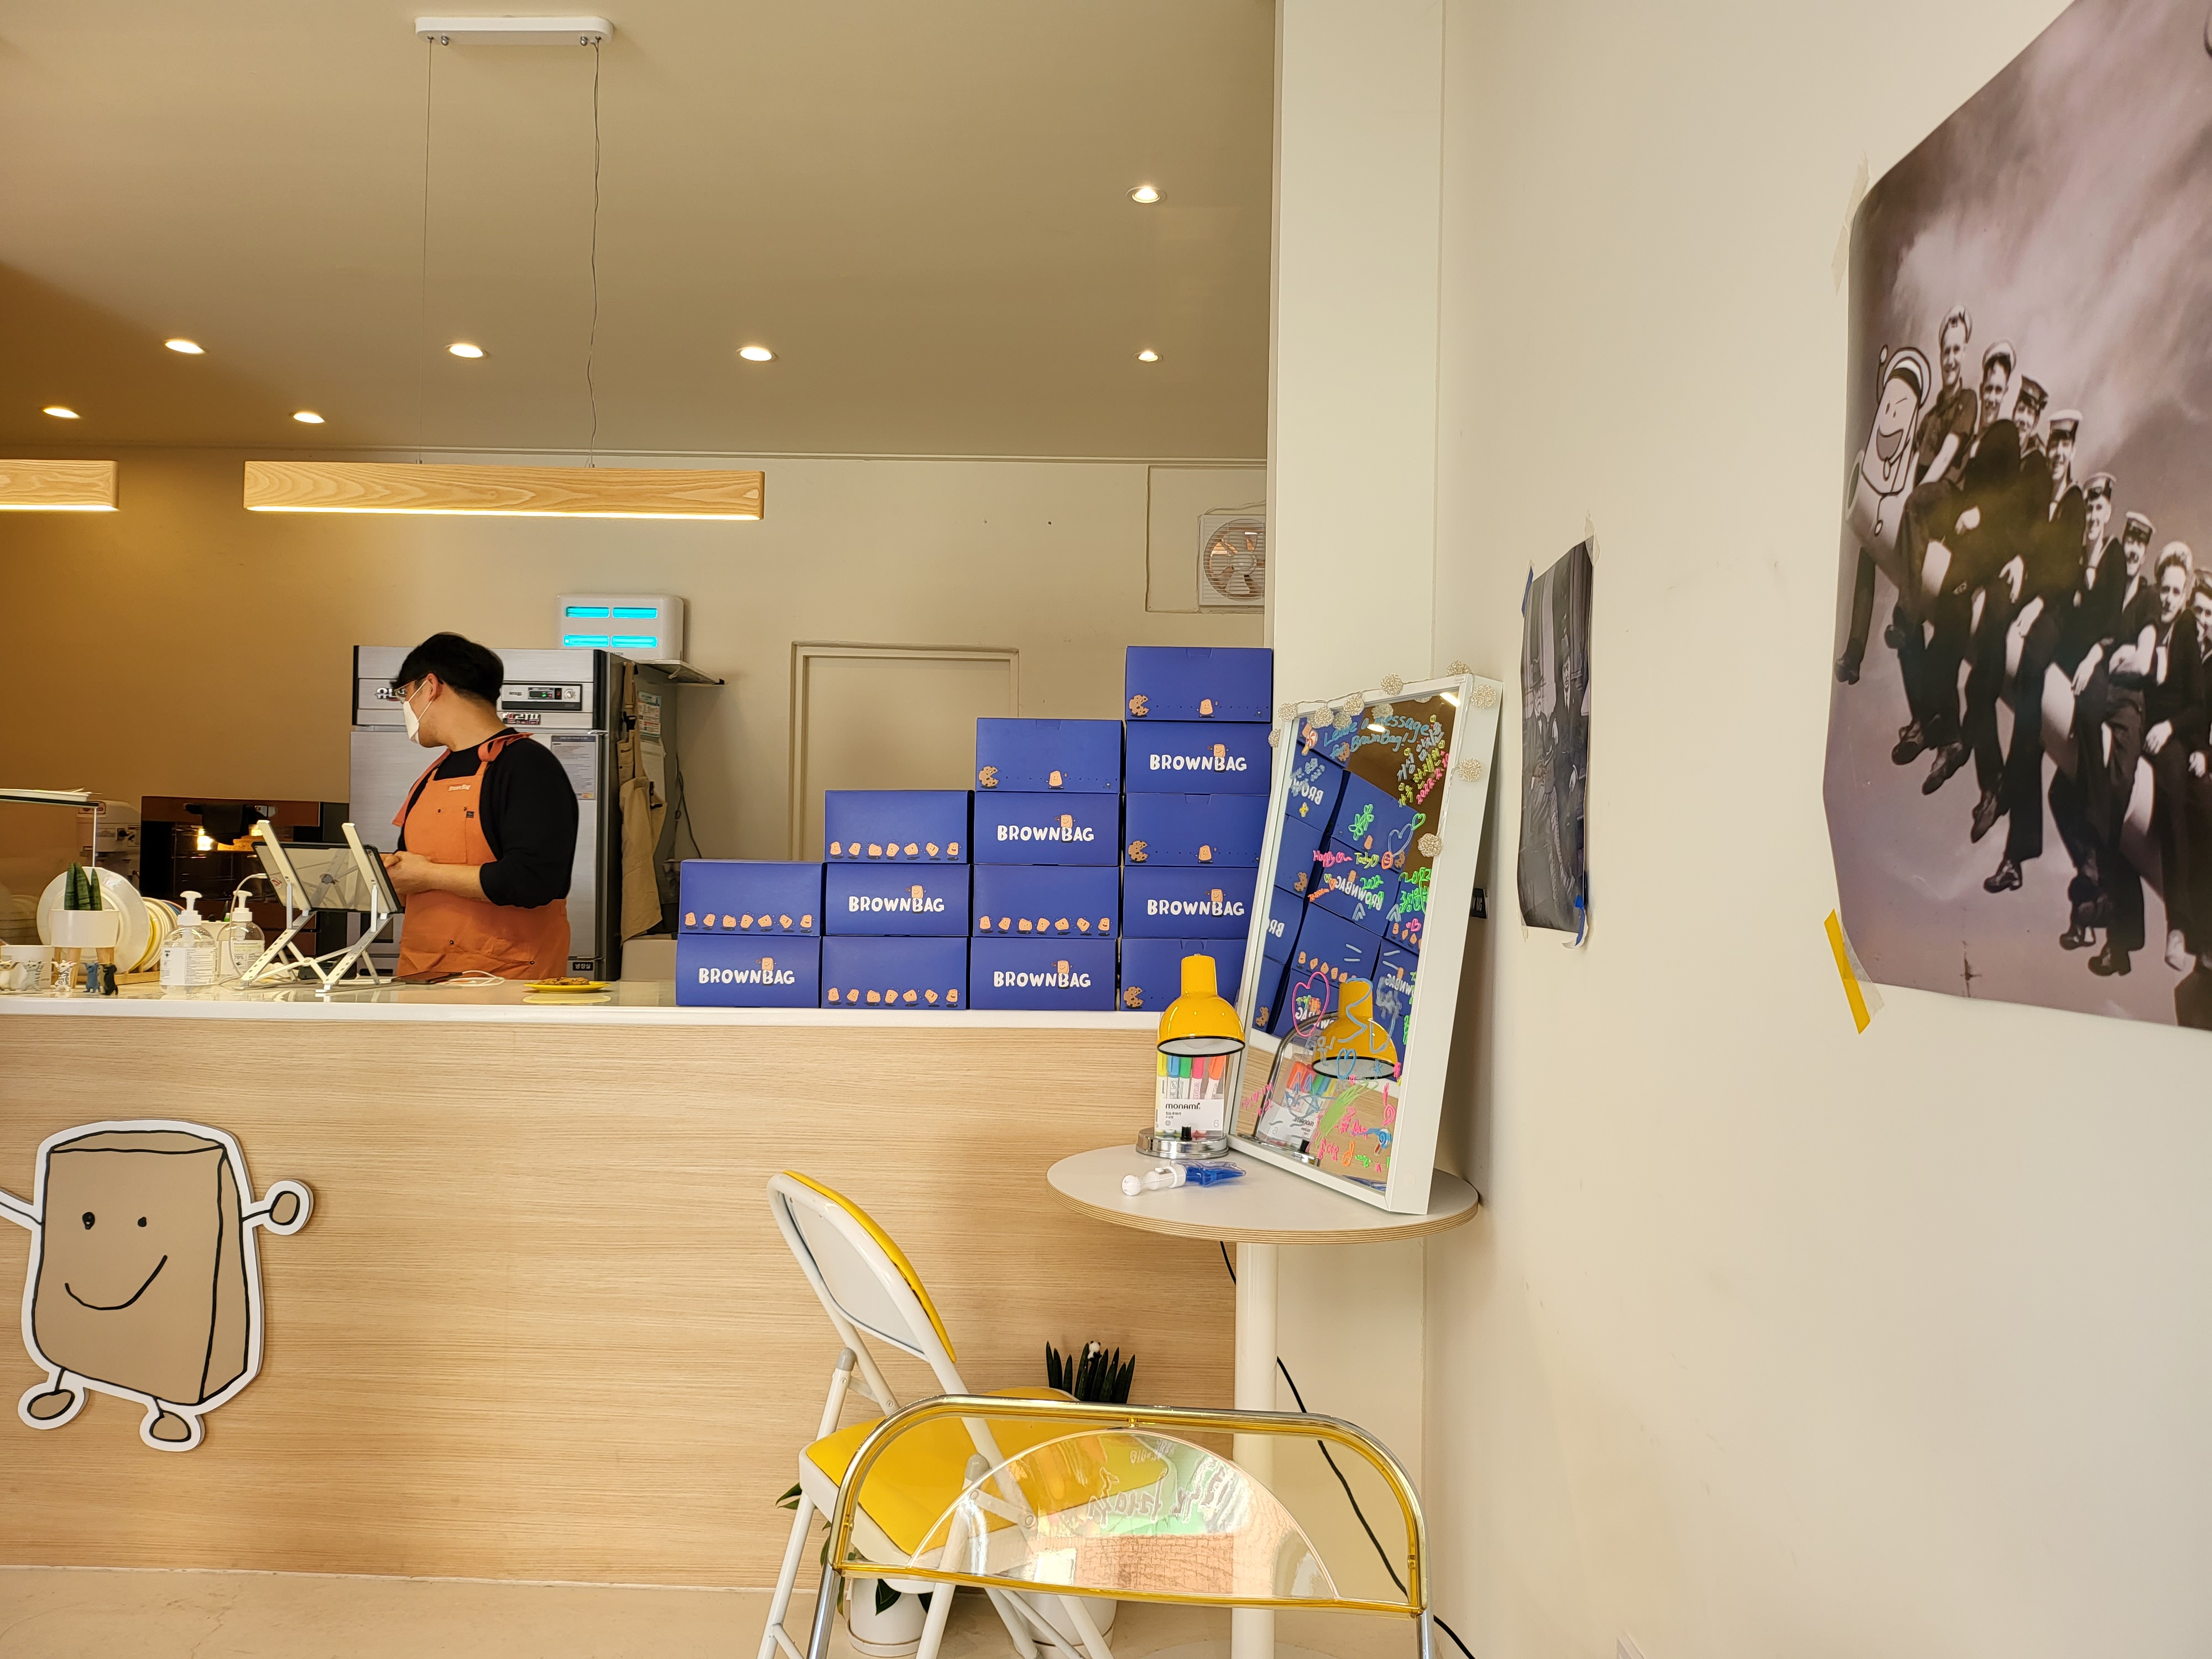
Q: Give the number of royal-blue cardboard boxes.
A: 14